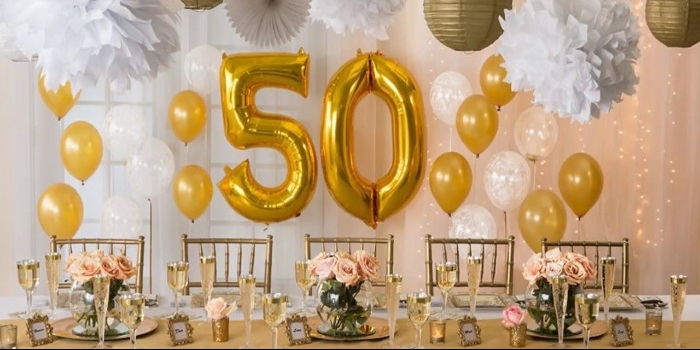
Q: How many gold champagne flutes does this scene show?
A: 9